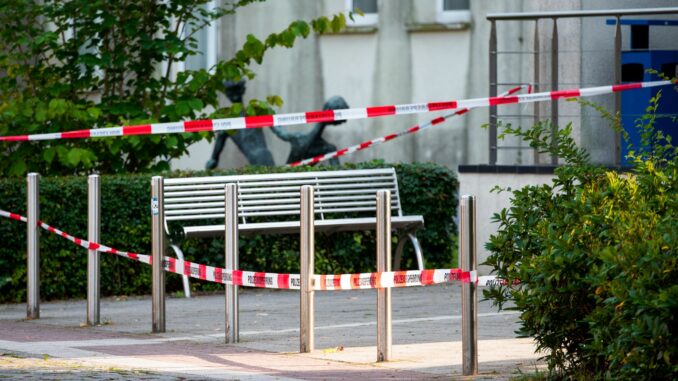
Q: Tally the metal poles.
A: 7